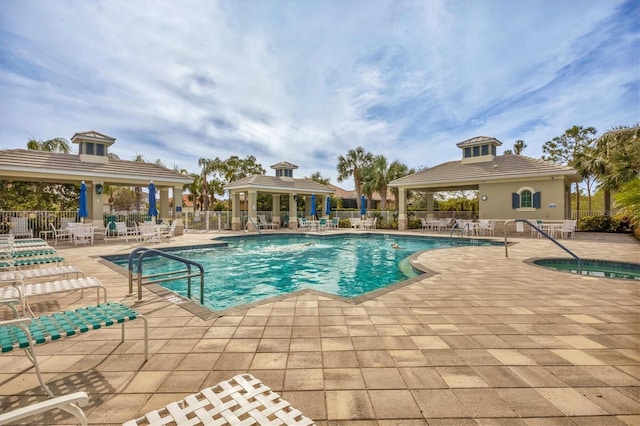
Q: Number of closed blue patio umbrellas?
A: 5